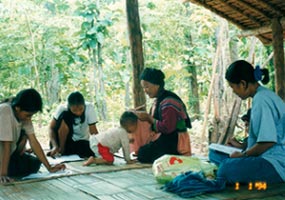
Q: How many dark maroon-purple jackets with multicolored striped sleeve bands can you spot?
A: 1